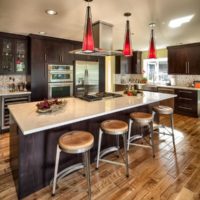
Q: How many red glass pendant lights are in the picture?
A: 3